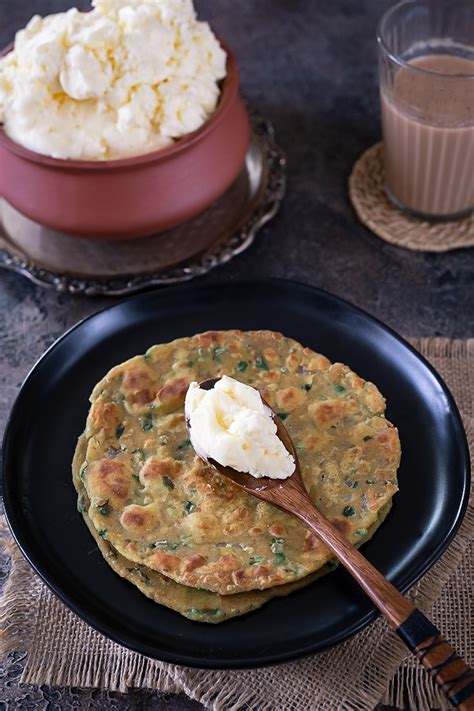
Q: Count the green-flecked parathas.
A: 2